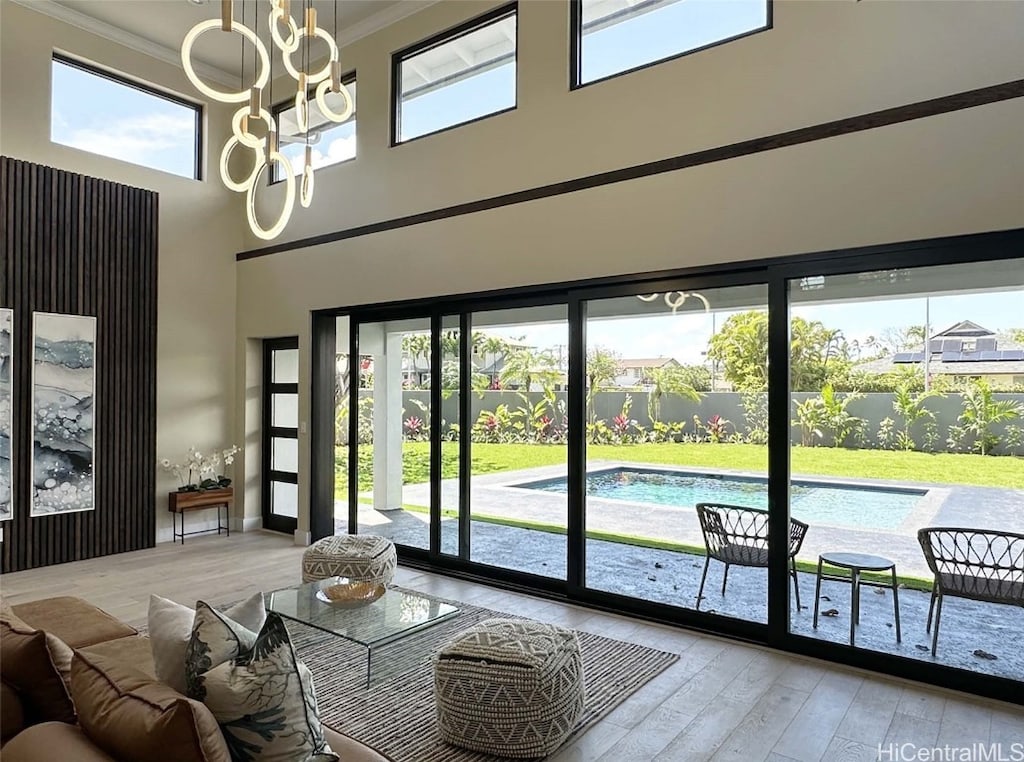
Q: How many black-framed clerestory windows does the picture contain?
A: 4